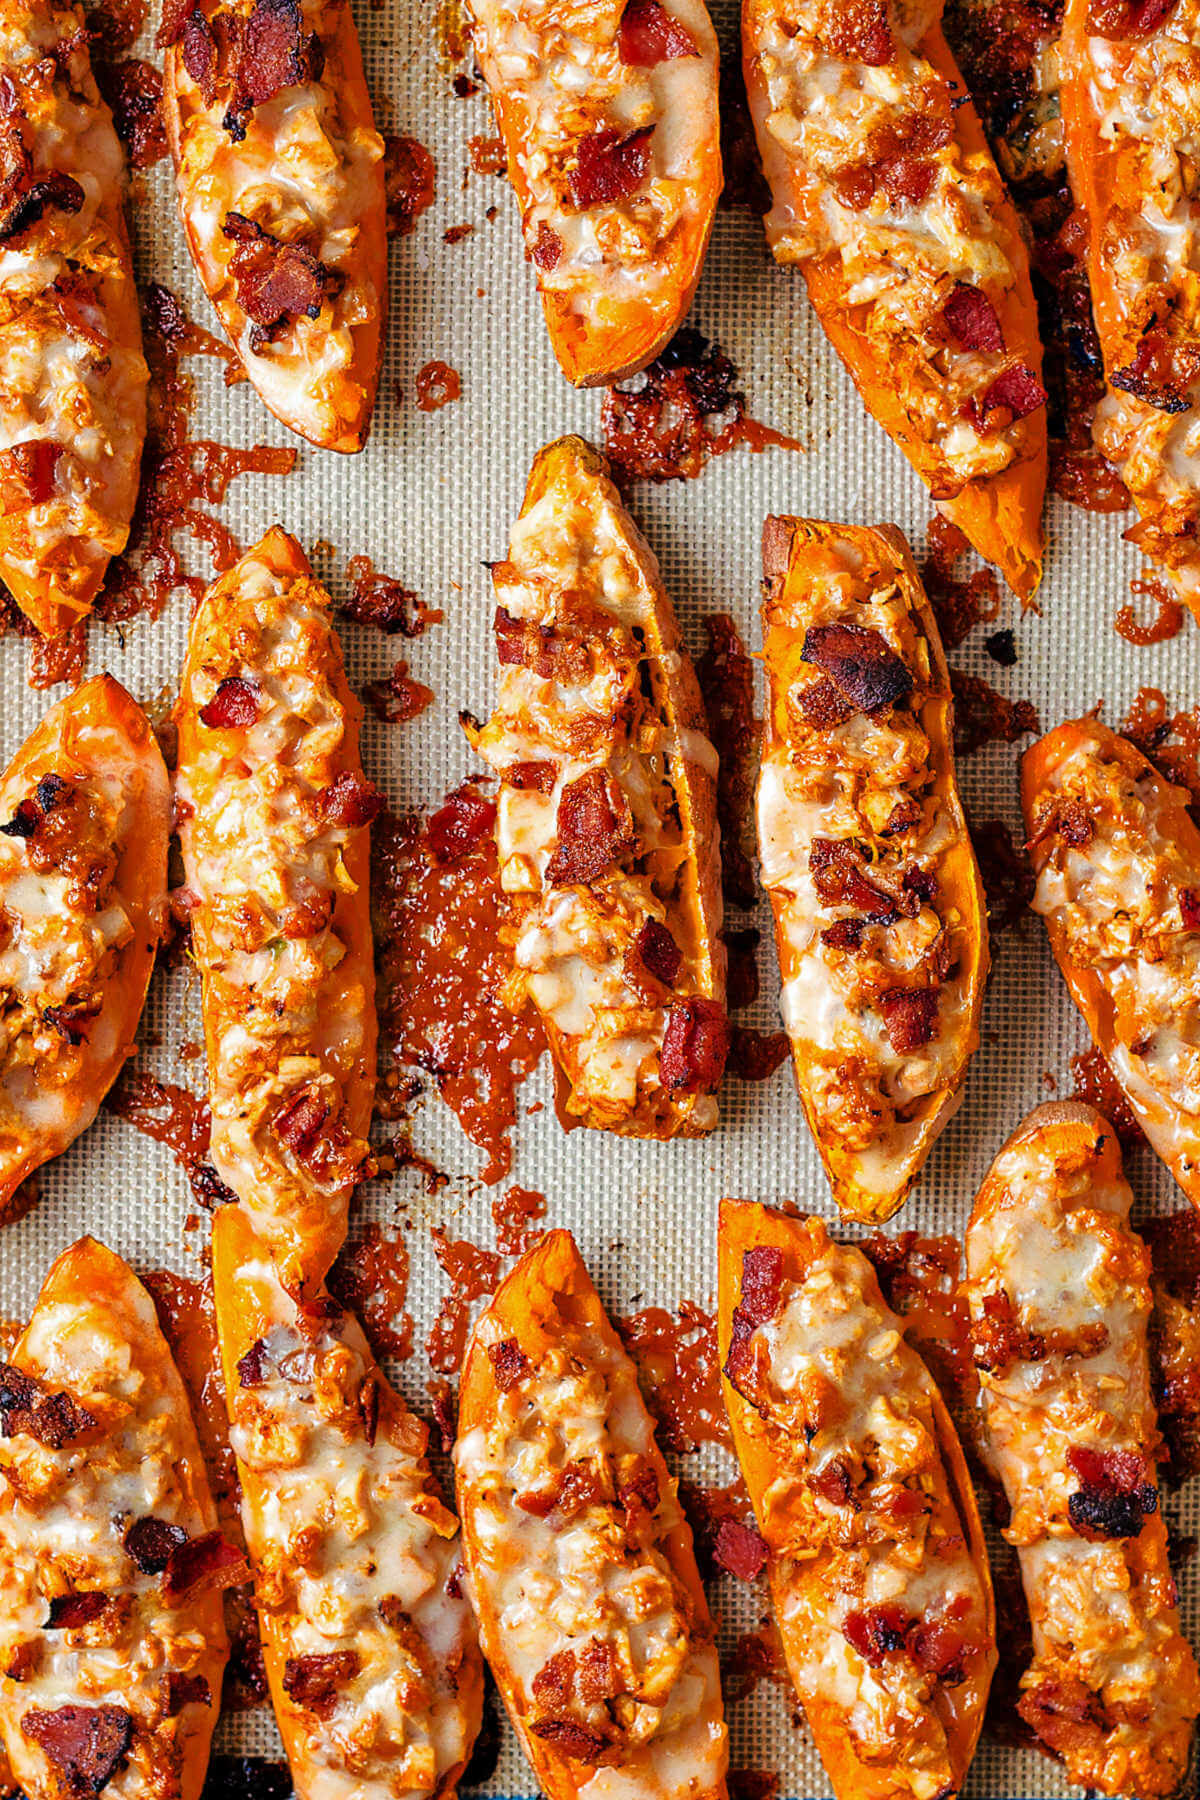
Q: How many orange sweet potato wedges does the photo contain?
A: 15